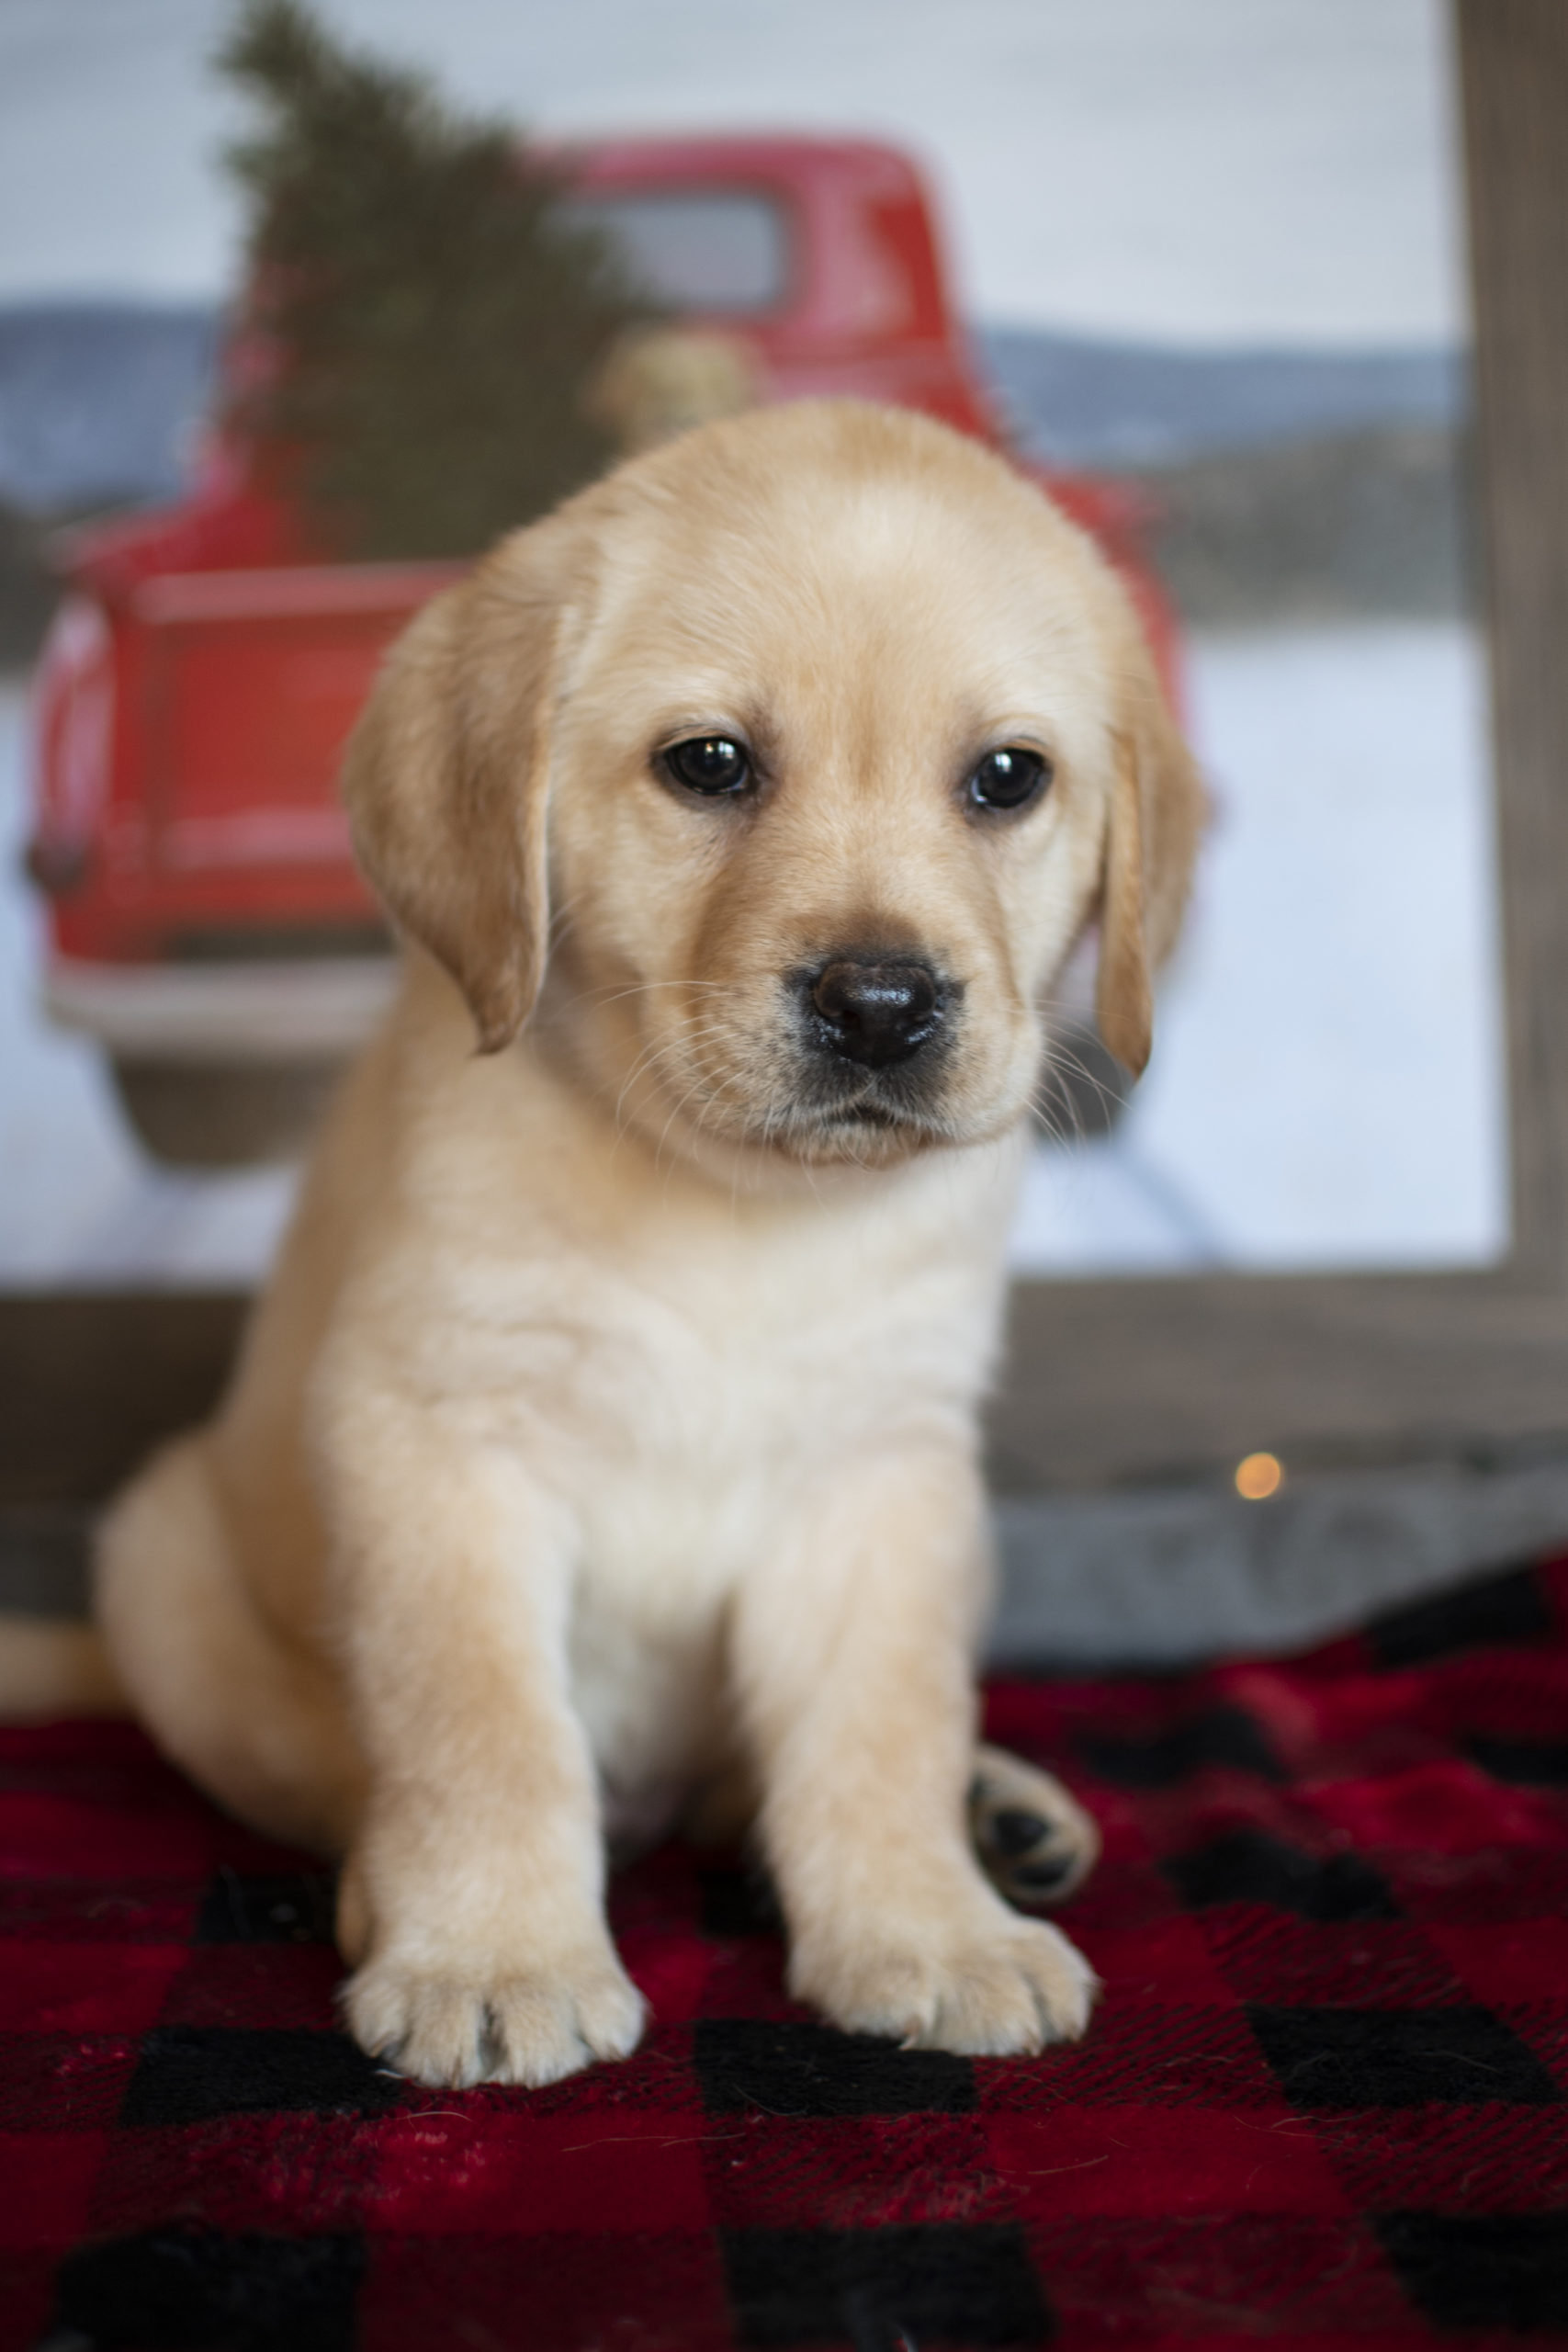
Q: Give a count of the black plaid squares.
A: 12